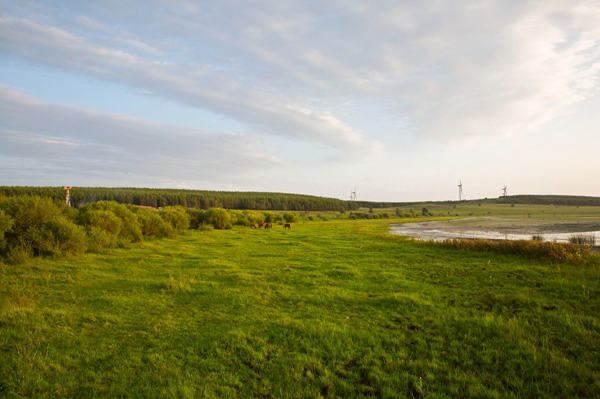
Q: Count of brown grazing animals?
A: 4